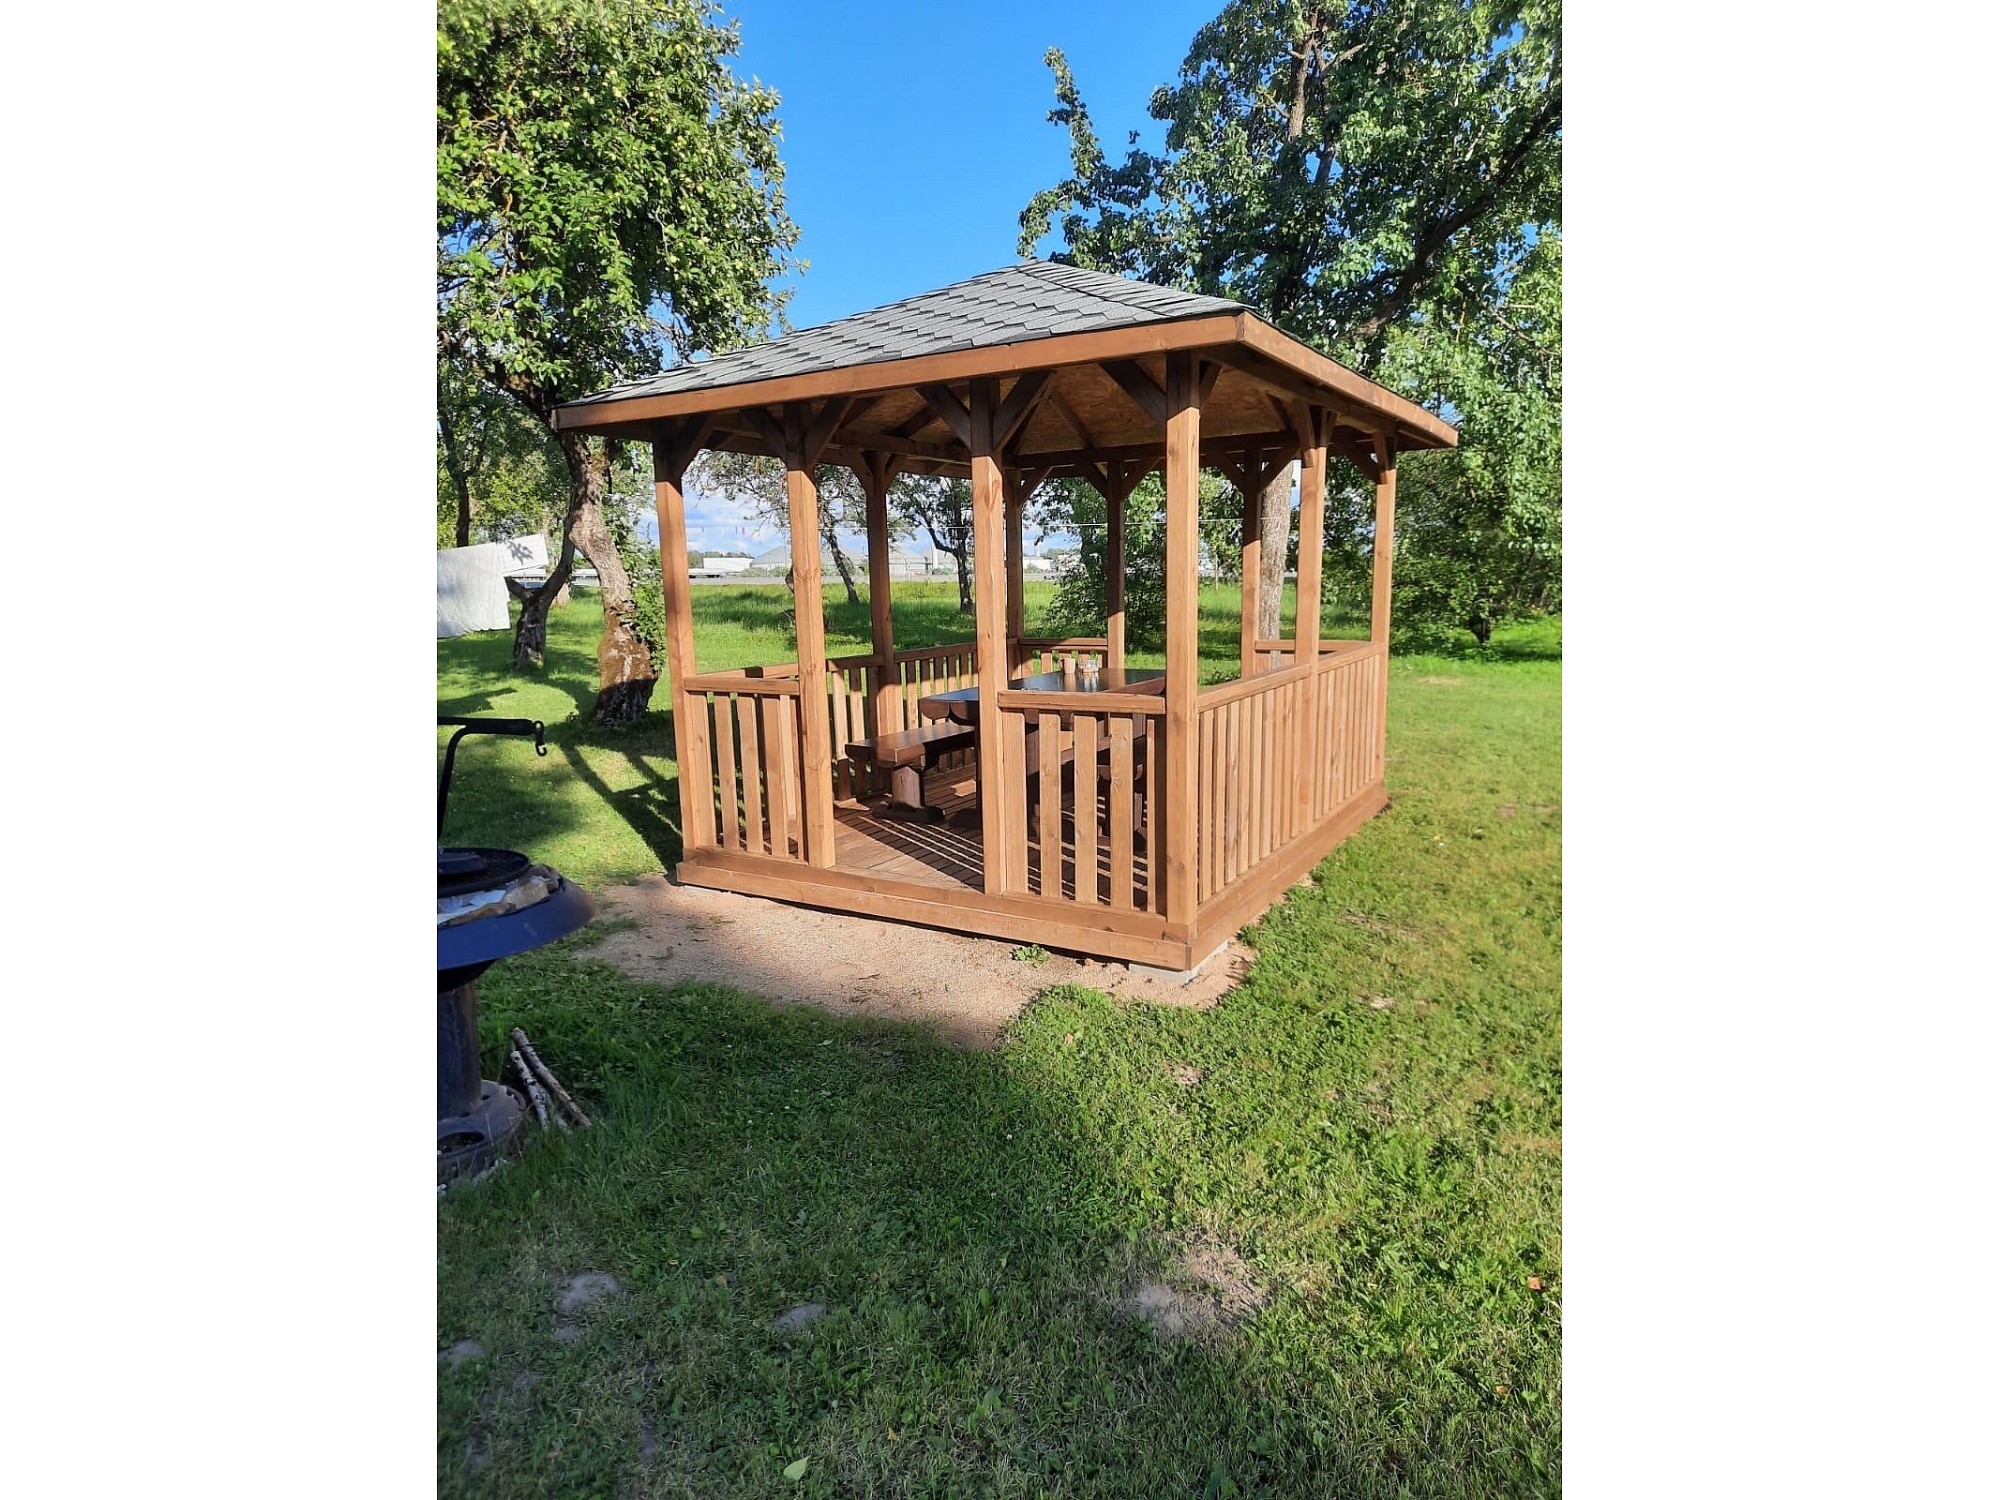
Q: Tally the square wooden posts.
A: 10